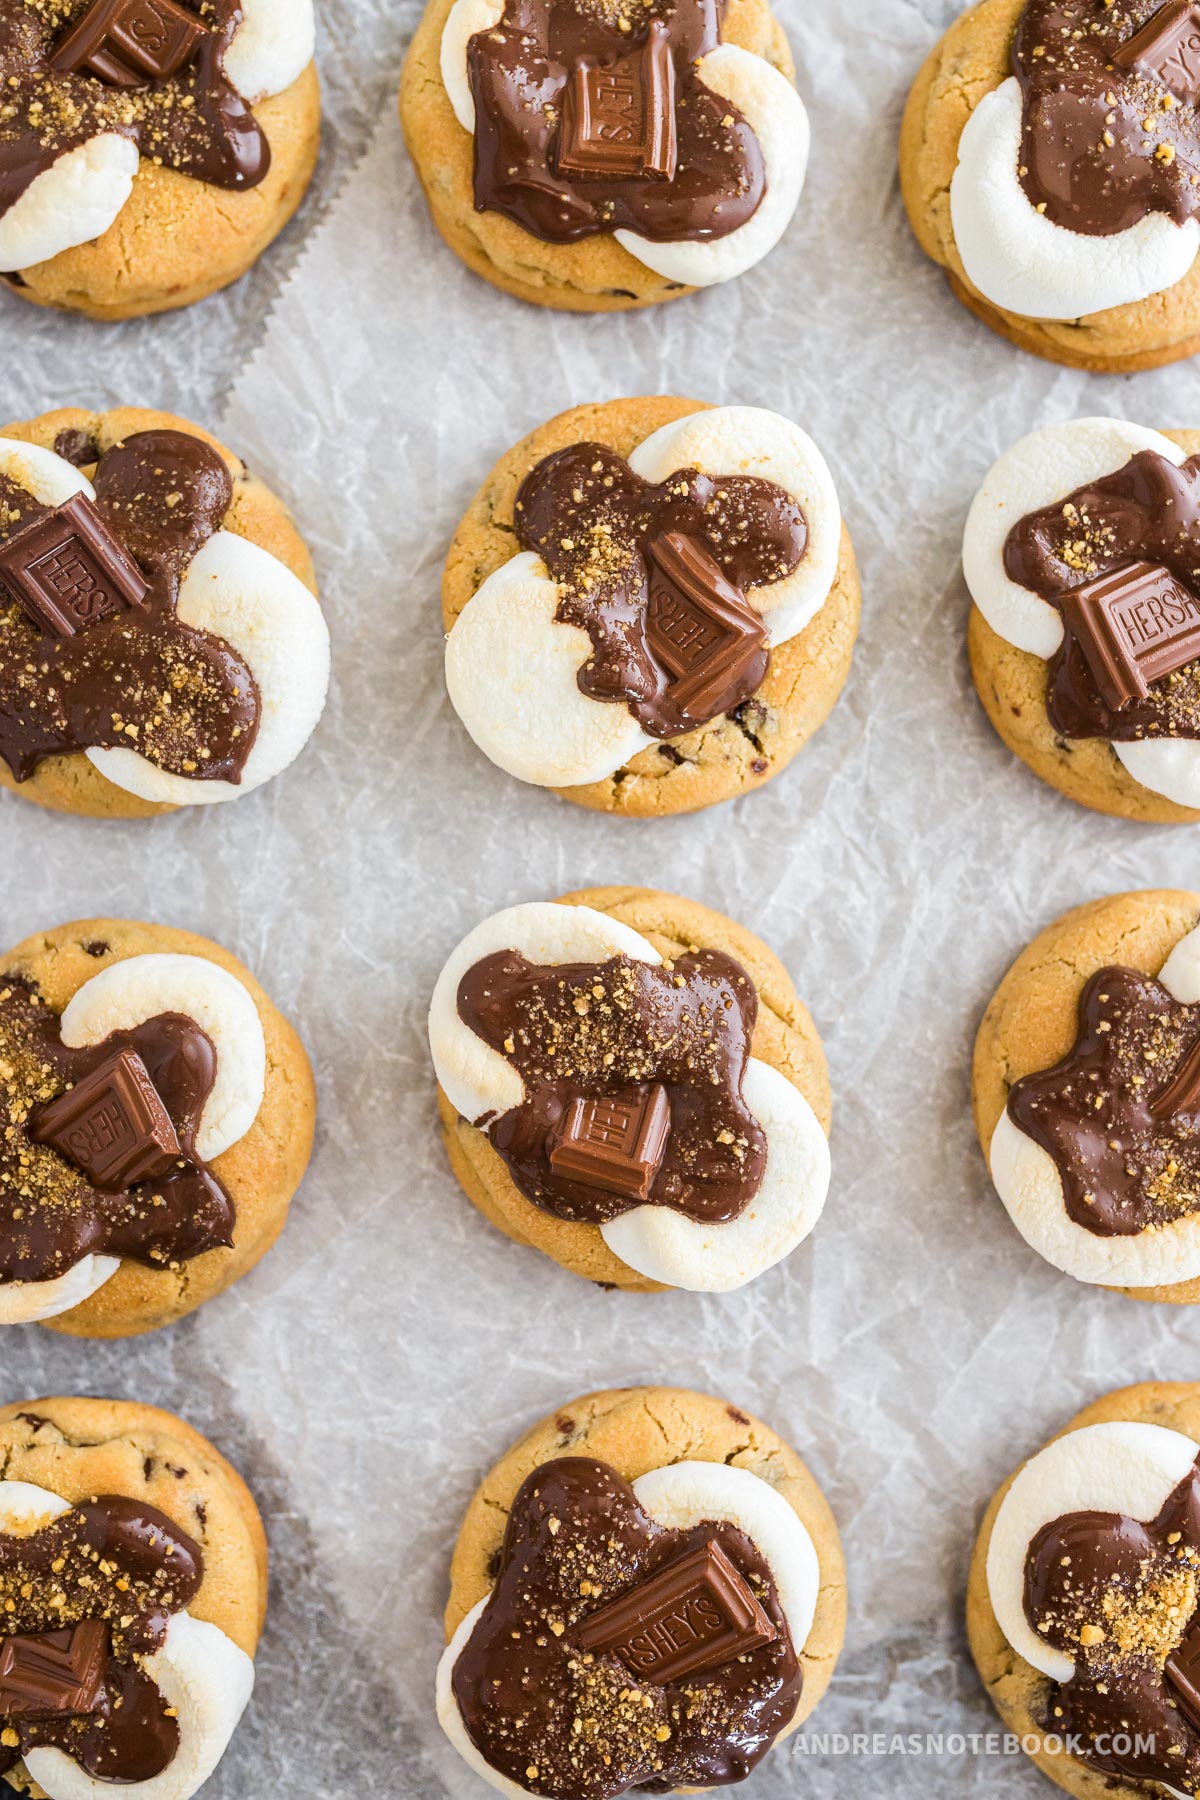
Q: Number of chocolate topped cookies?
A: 12